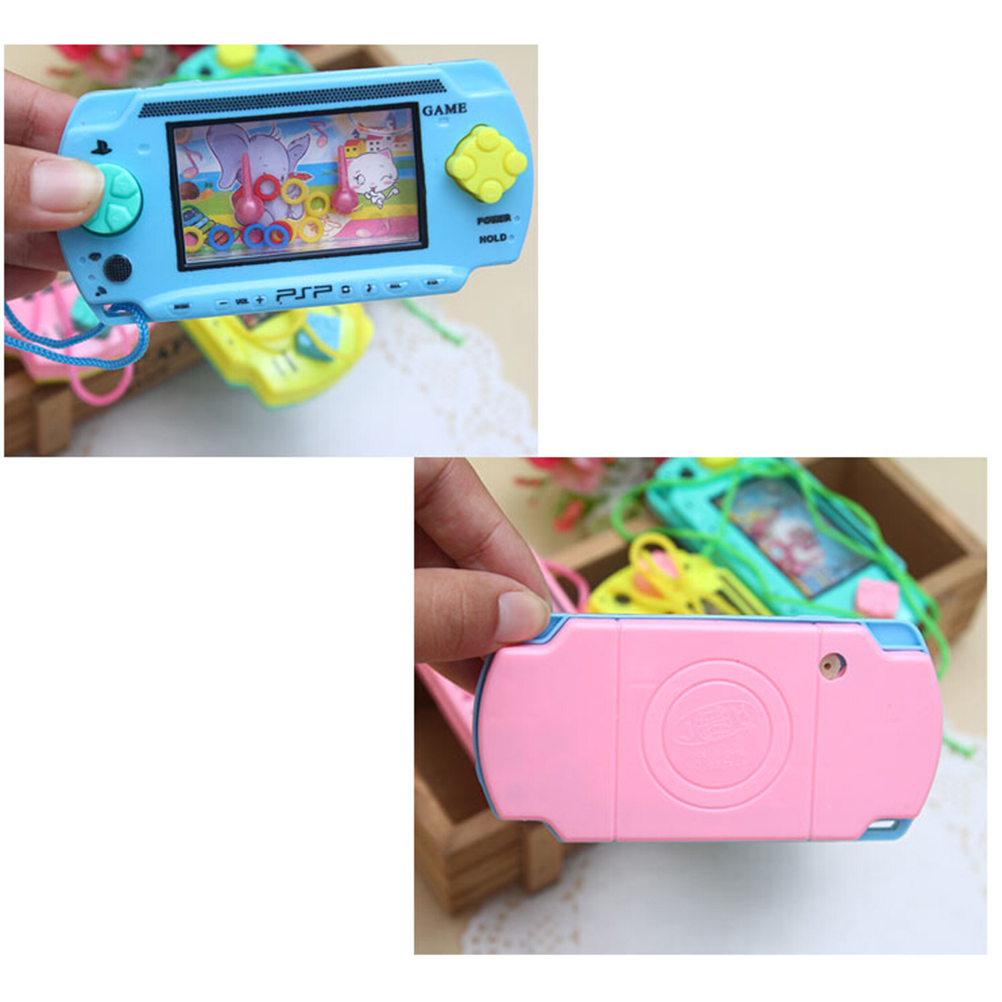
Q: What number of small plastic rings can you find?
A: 11